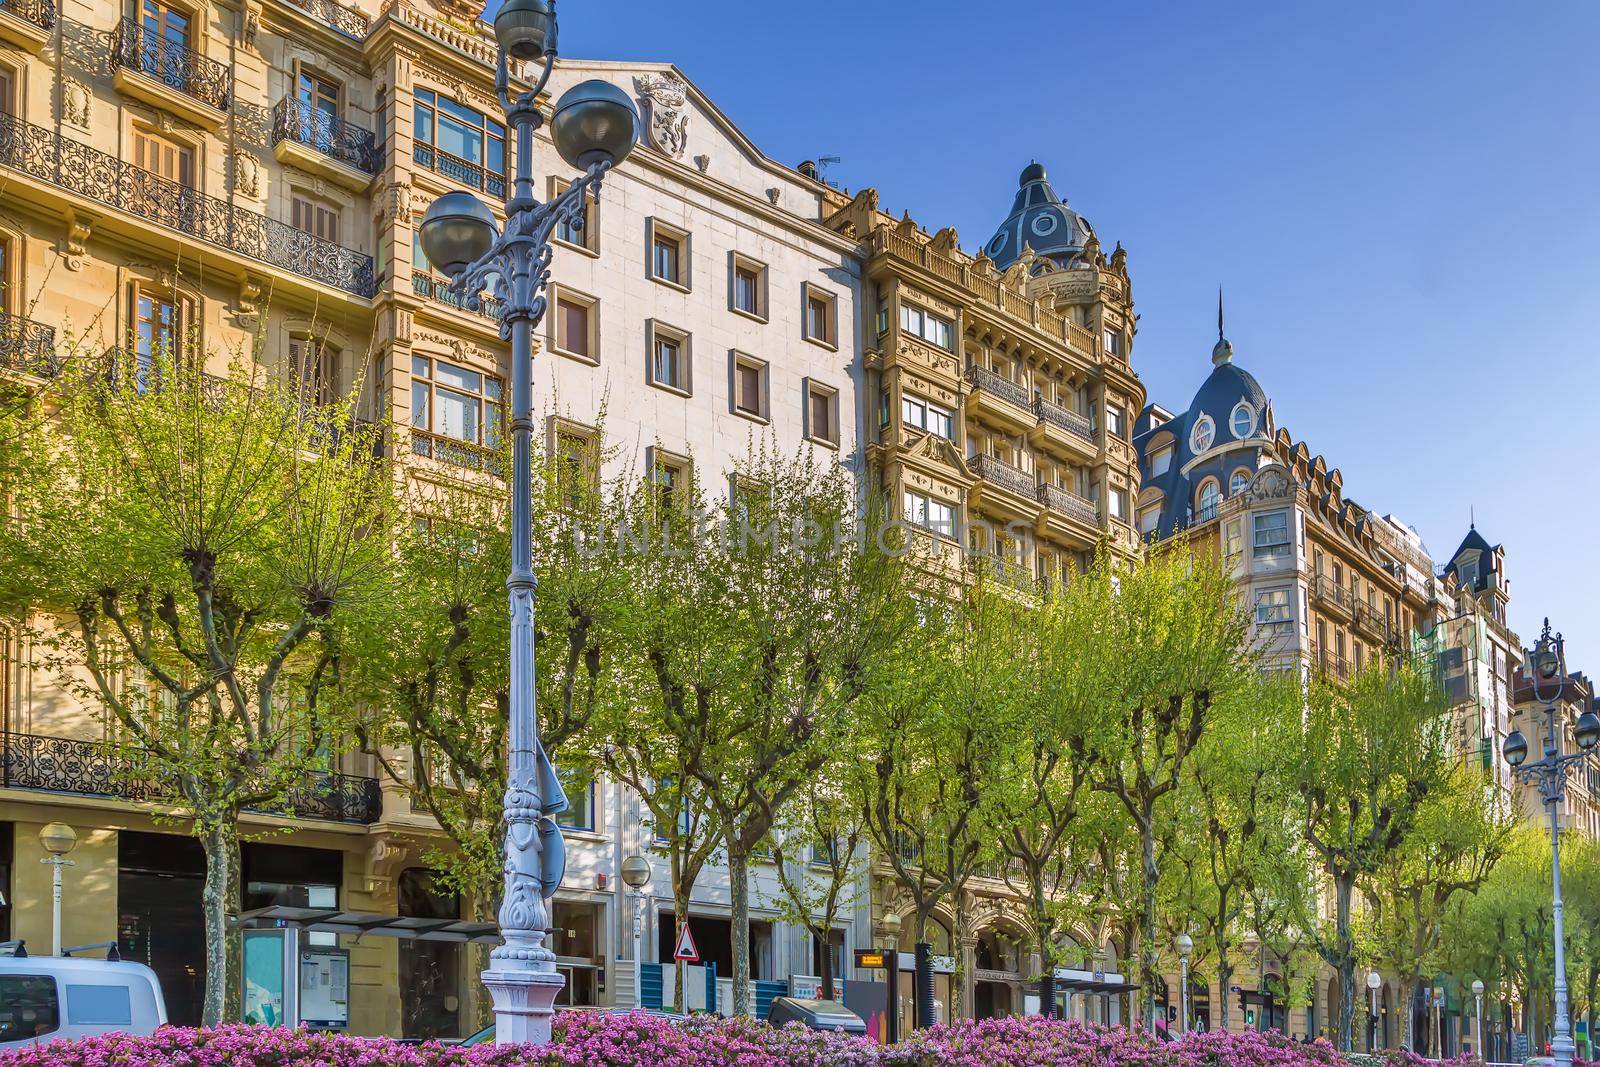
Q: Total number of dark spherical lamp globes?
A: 6